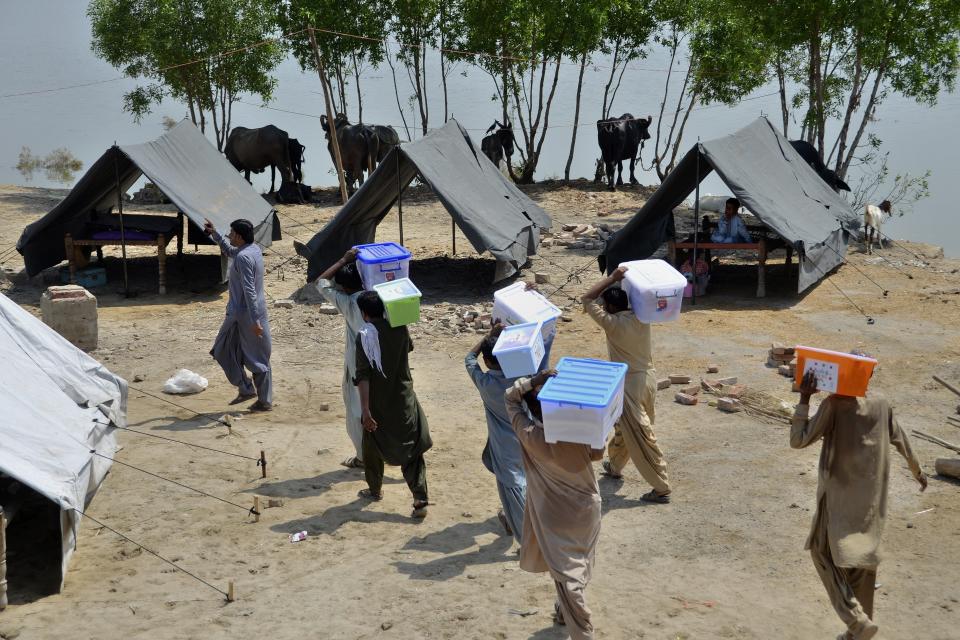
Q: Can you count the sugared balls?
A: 0